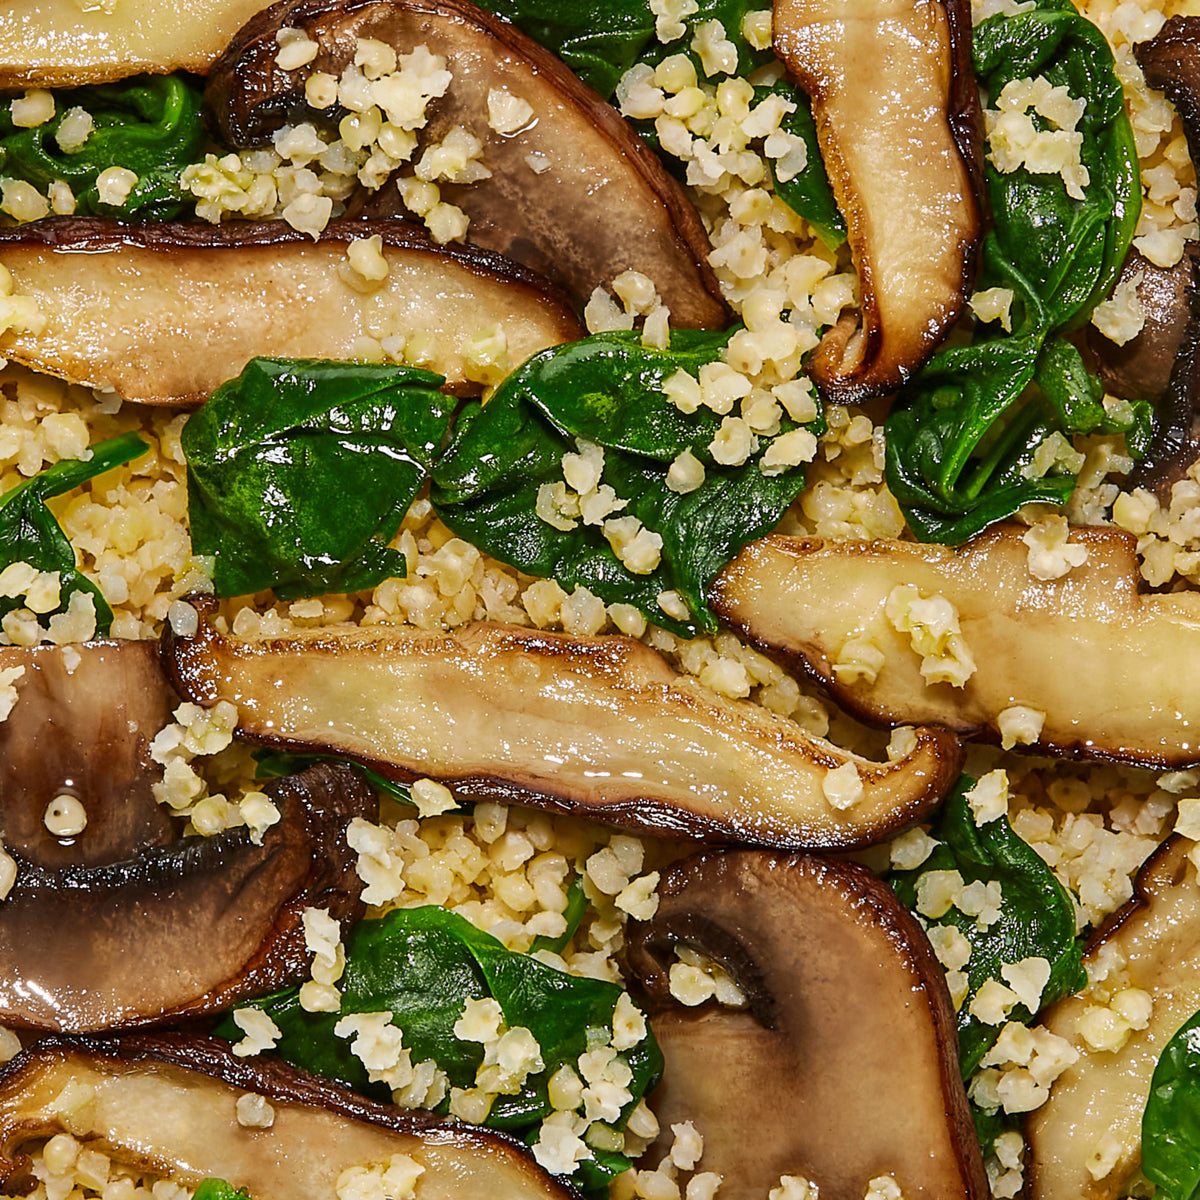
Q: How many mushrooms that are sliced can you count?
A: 11